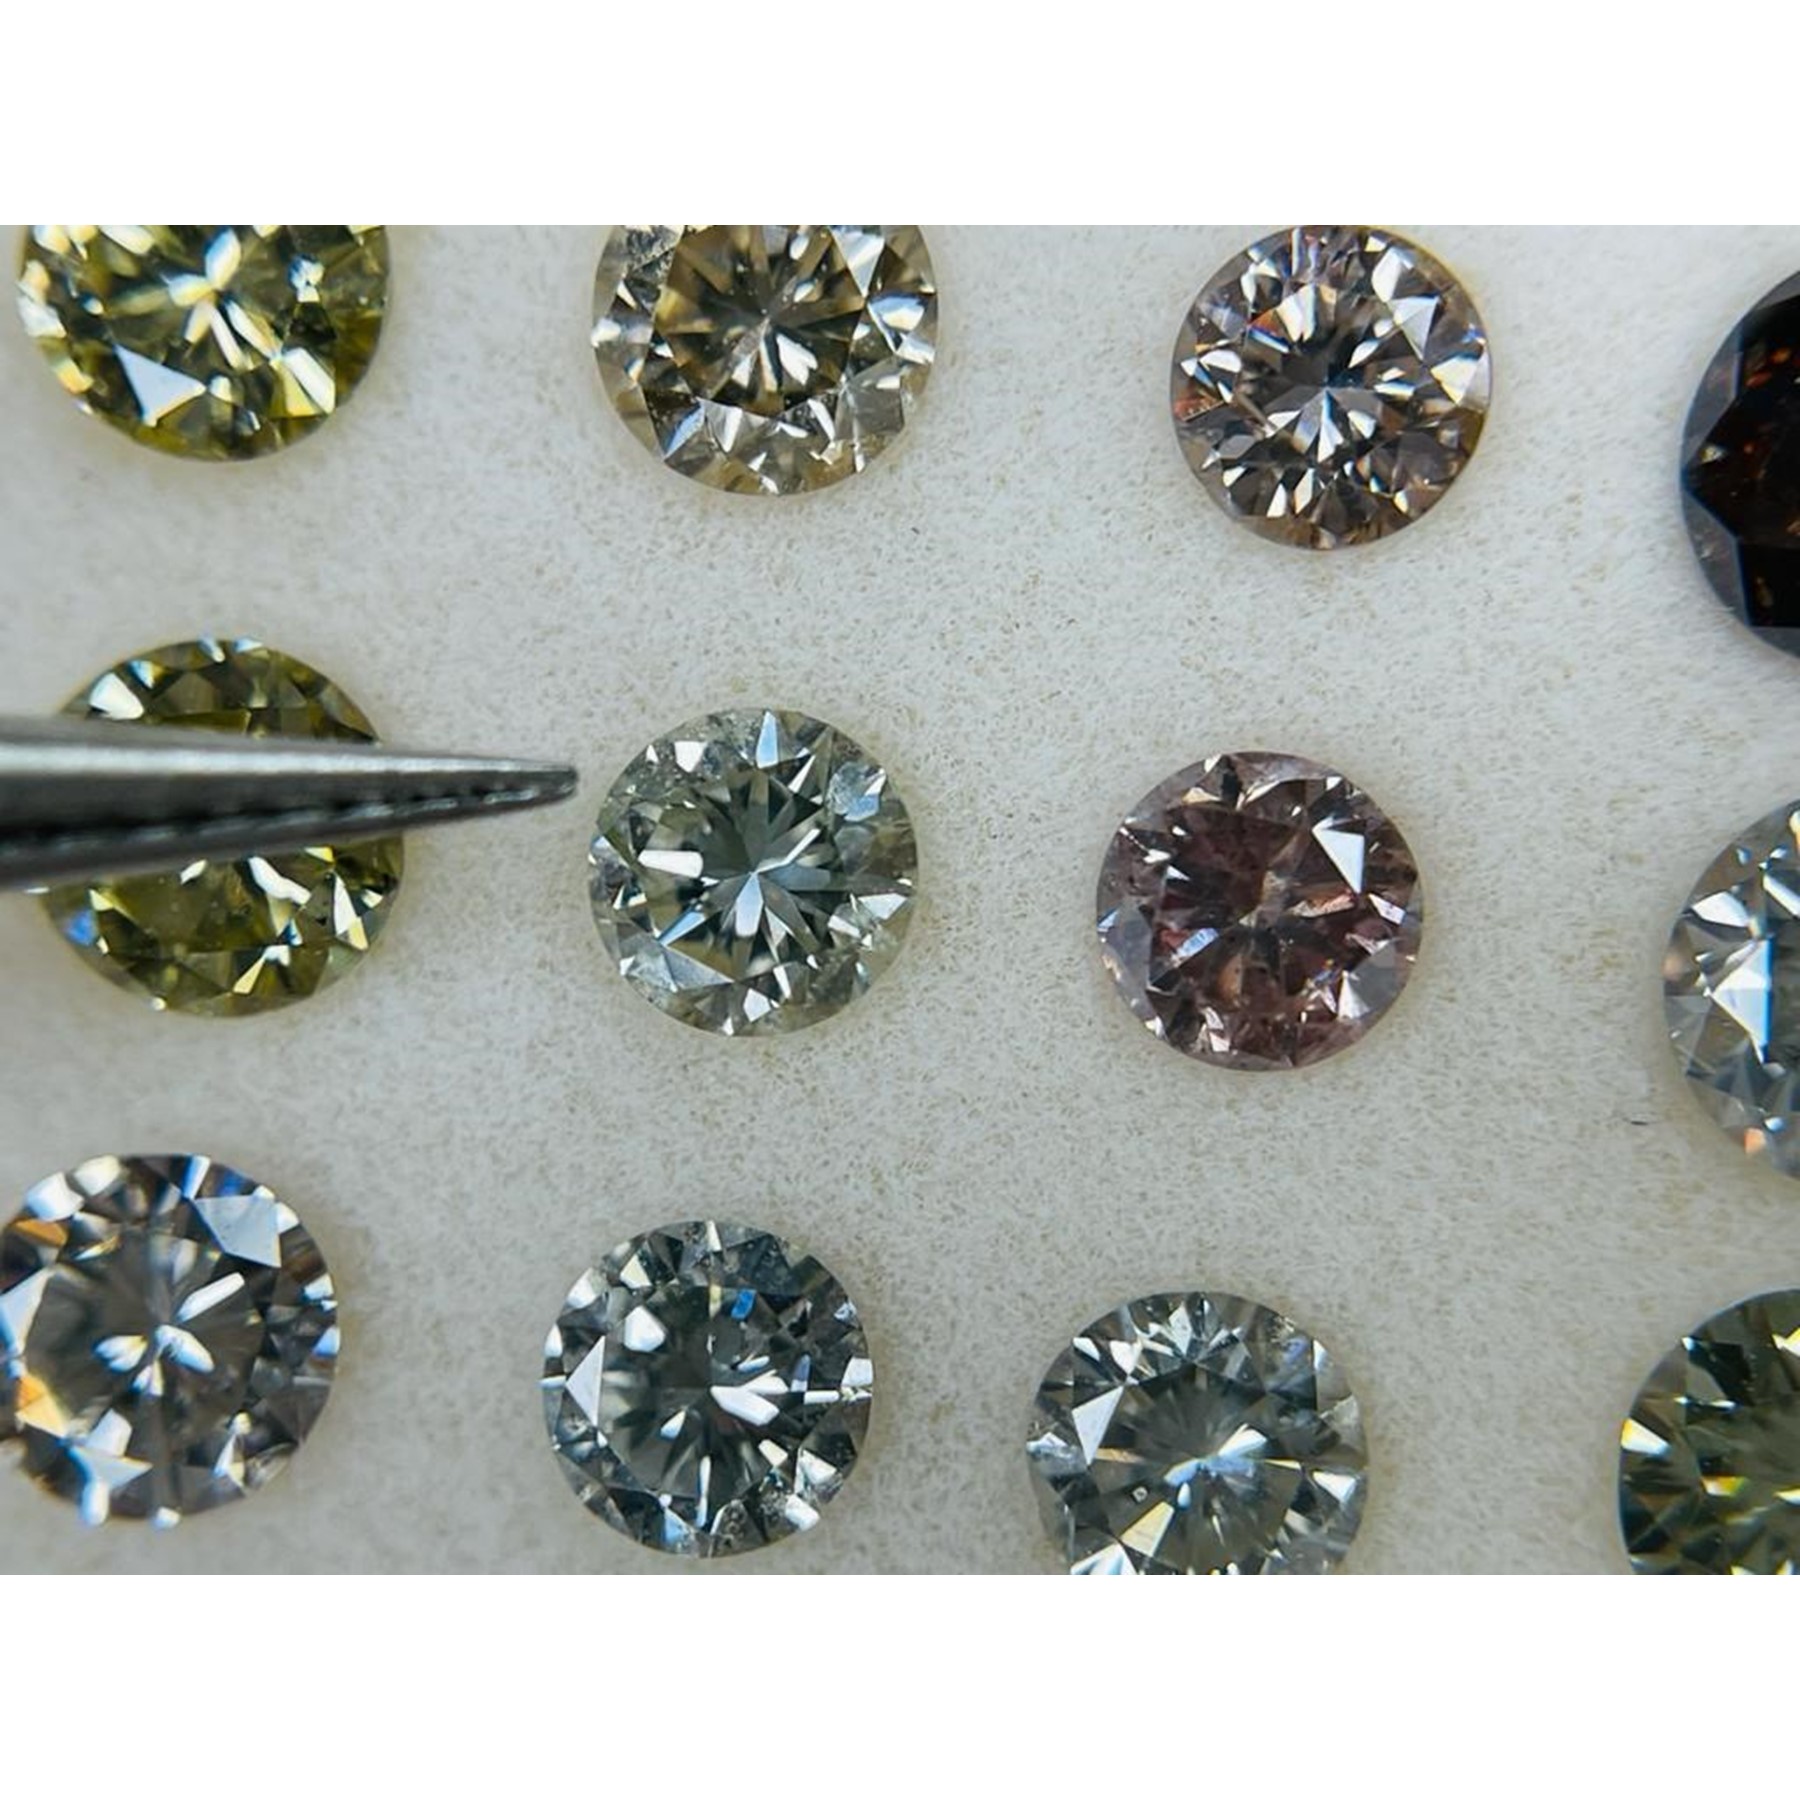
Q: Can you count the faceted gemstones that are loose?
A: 12